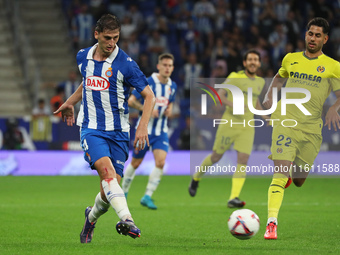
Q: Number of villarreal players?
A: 2